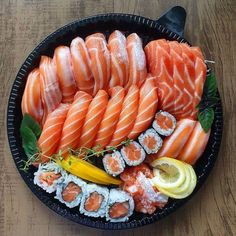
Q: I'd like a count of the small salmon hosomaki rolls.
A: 4